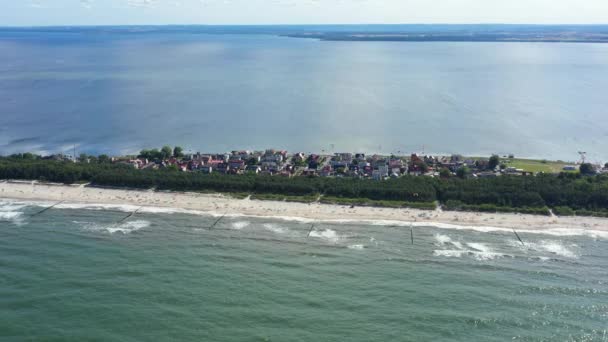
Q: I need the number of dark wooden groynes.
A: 6